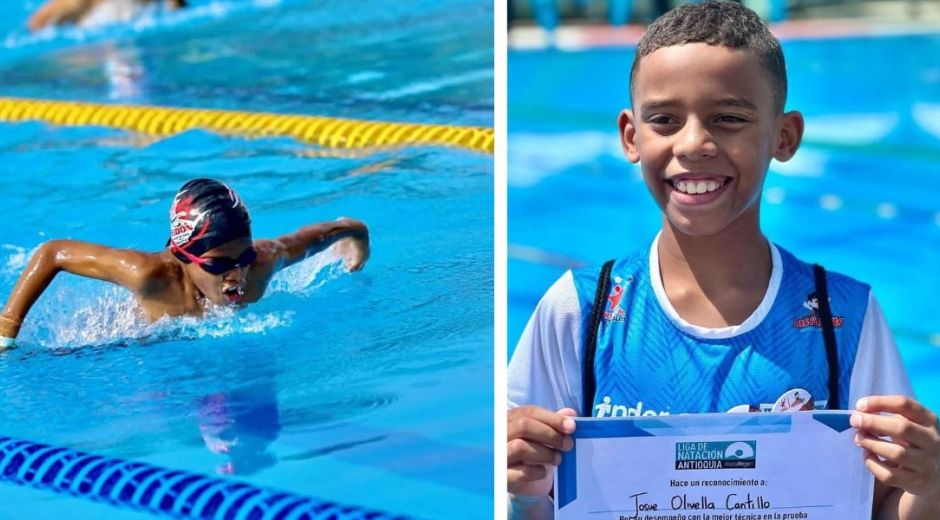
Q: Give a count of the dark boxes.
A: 1